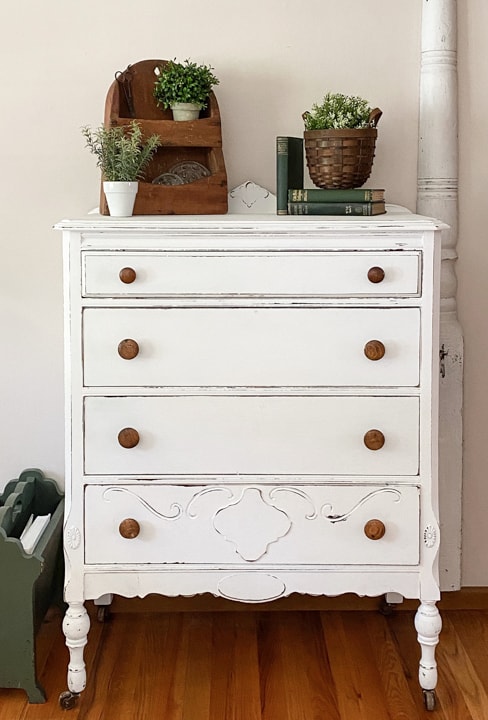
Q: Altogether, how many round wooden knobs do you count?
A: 8